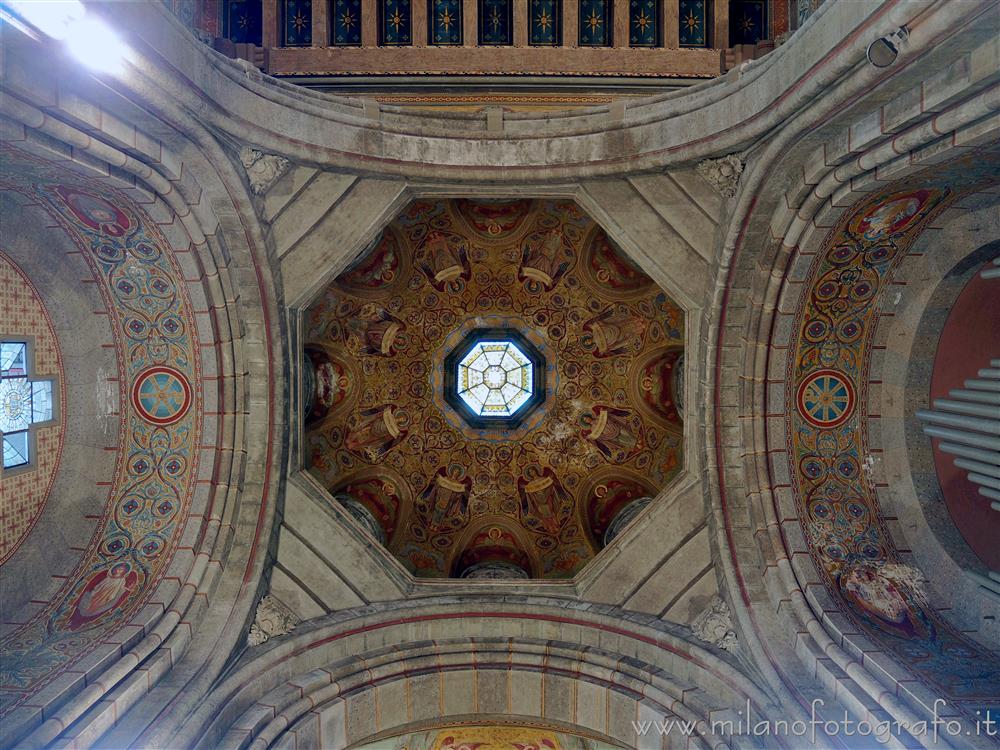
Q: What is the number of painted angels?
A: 8